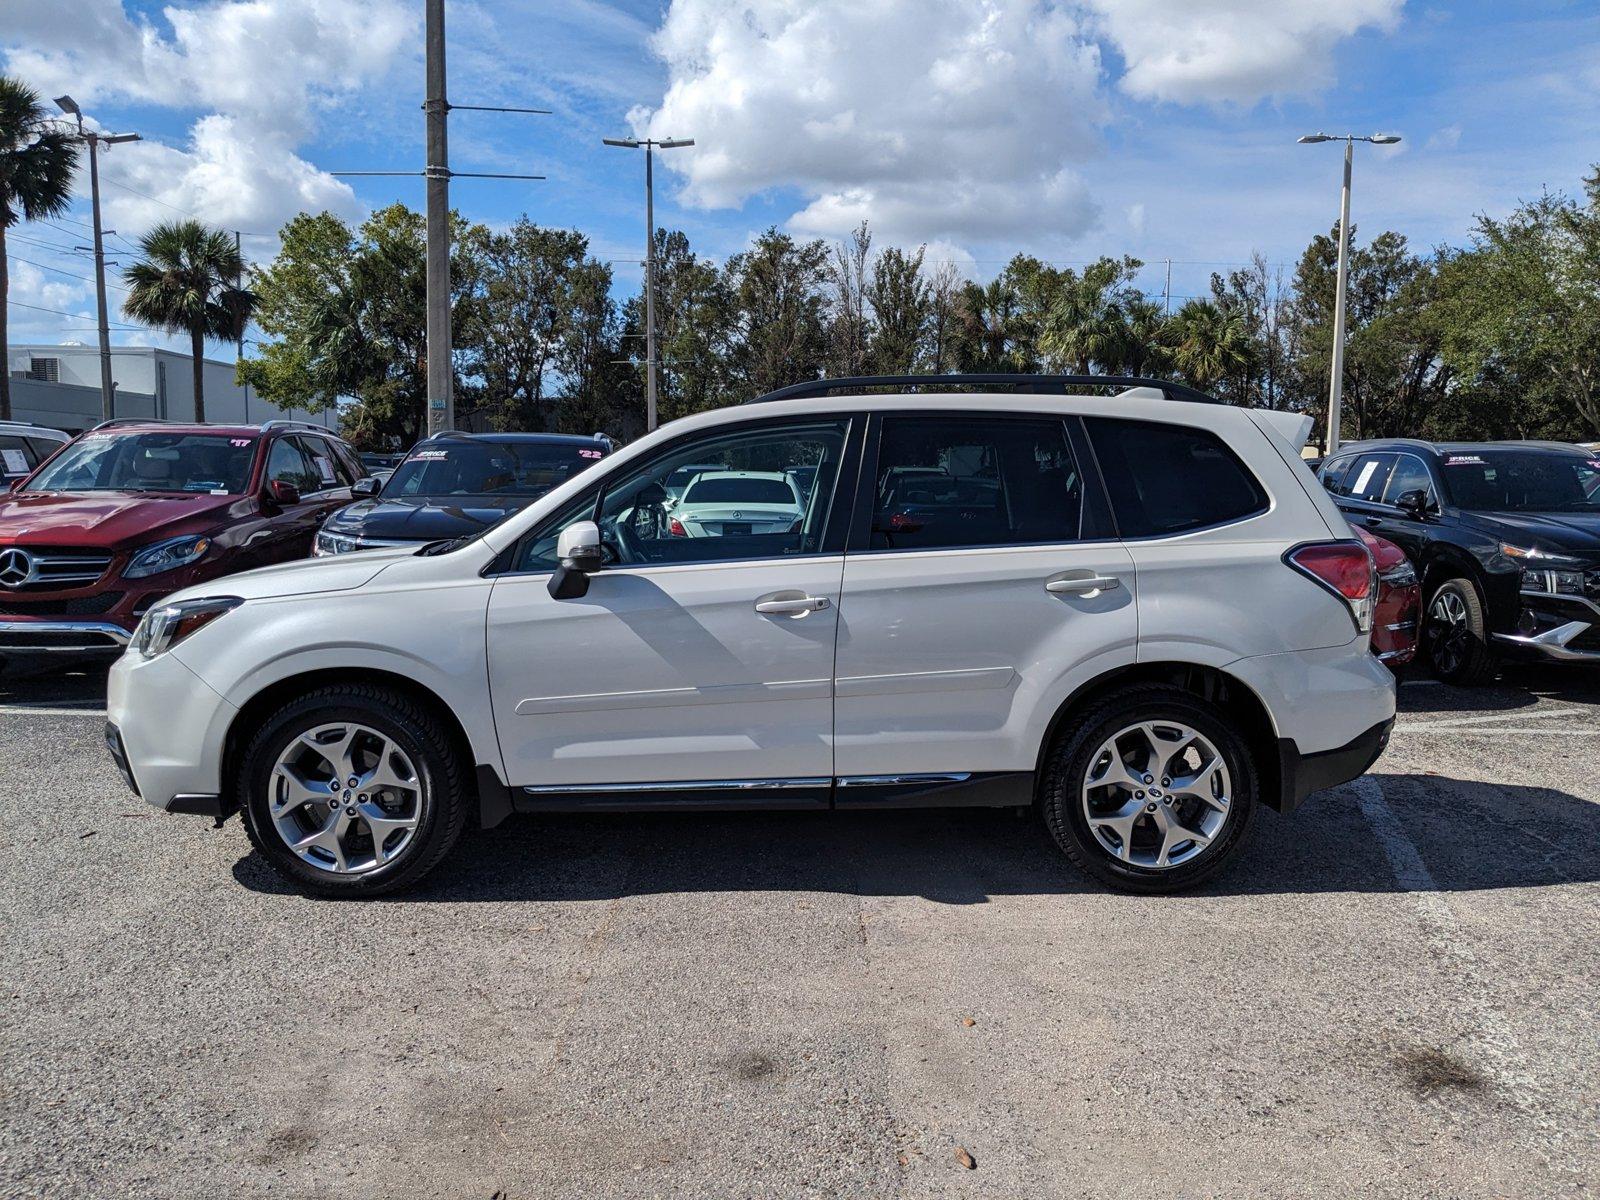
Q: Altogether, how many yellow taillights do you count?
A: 0